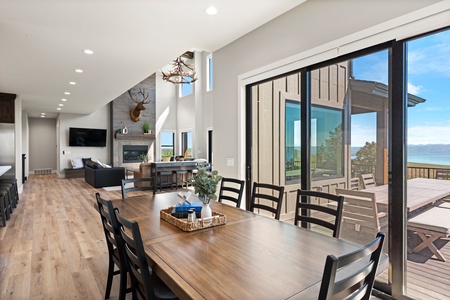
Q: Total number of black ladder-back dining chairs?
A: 7